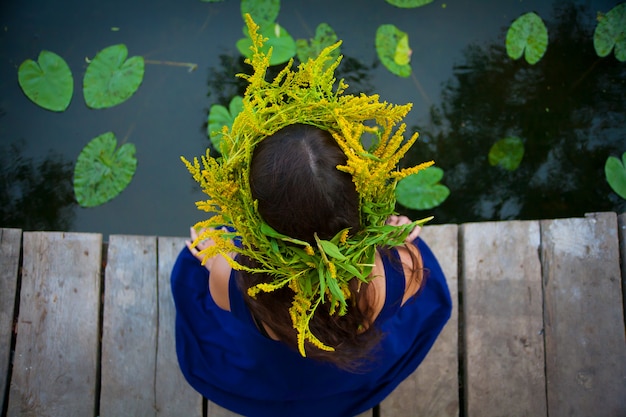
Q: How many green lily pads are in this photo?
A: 14